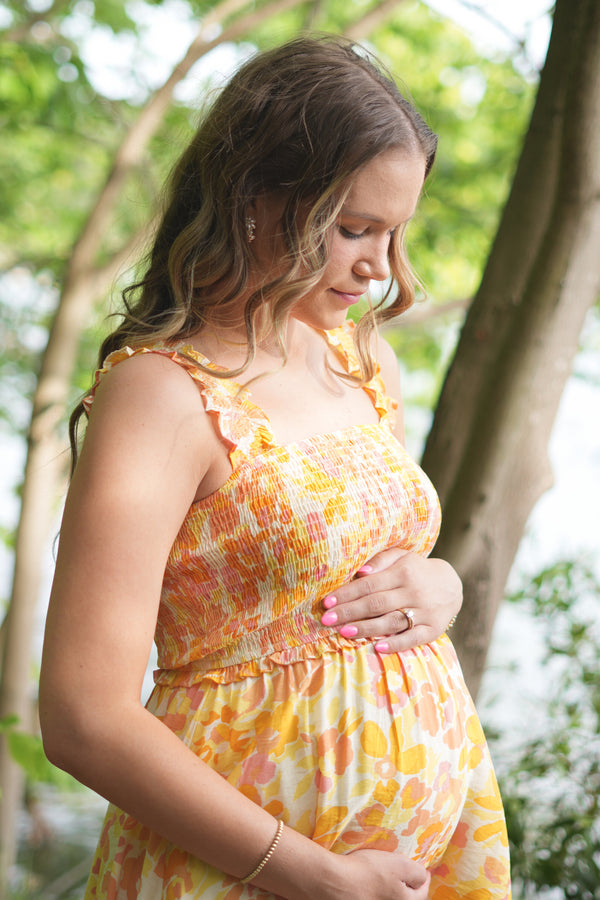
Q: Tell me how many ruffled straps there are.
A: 2